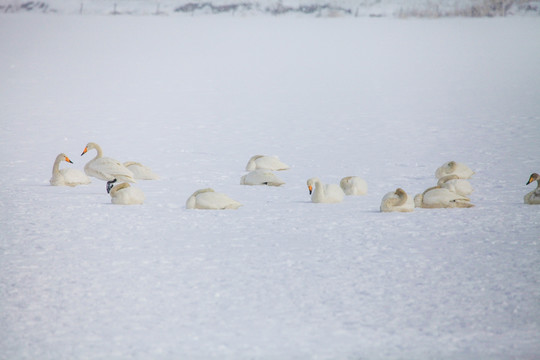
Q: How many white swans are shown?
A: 14